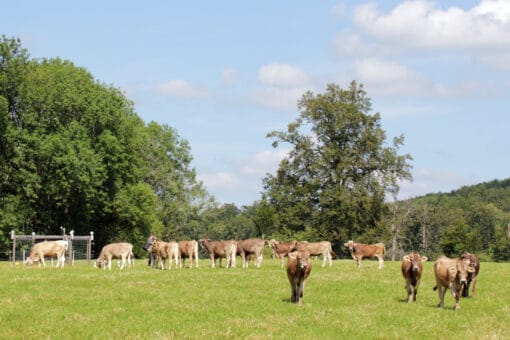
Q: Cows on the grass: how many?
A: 13